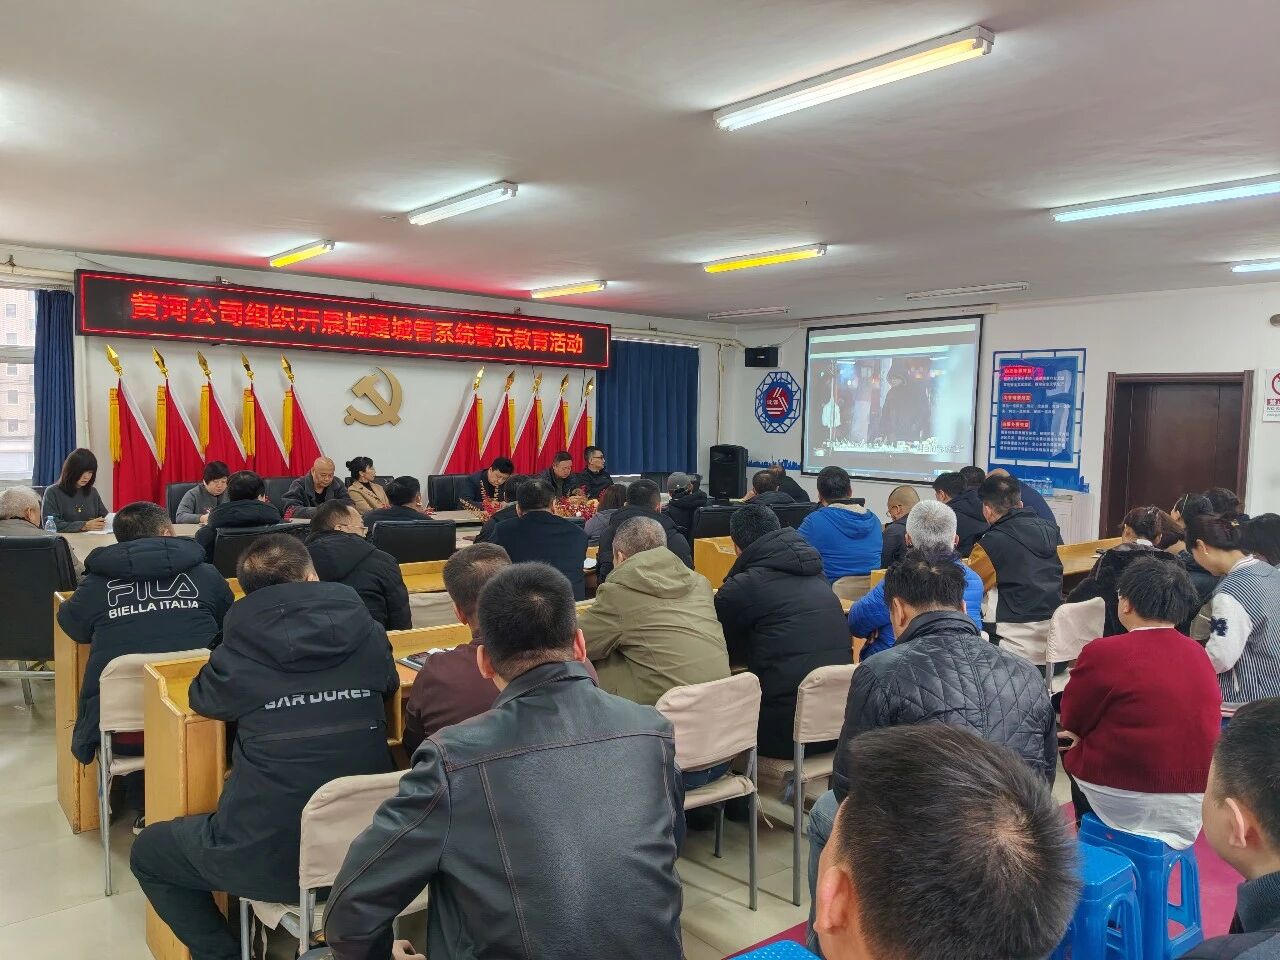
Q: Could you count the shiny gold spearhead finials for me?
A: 10